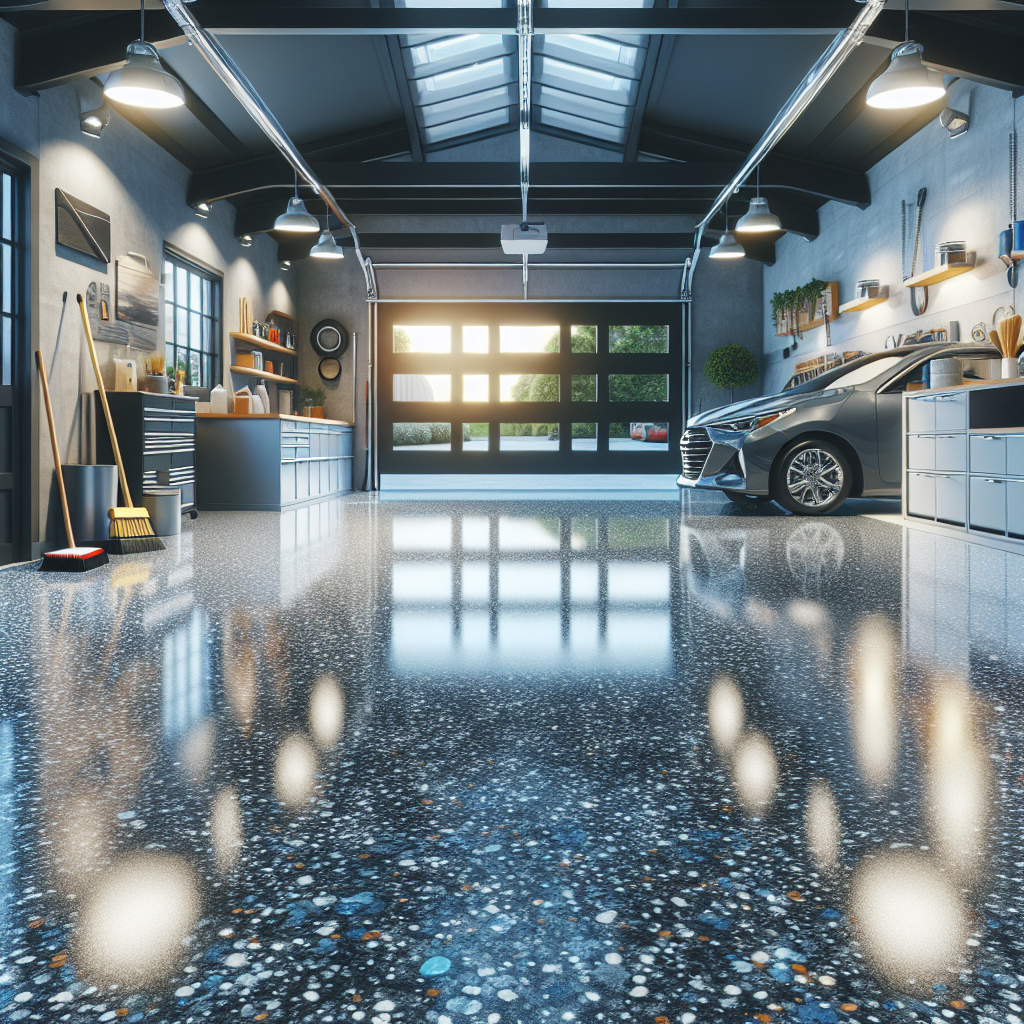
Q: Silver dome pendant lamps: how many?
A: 6